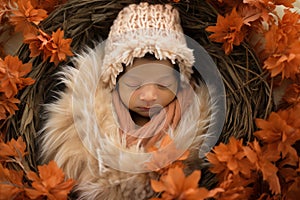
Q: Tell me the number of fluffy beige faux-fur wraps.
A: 1